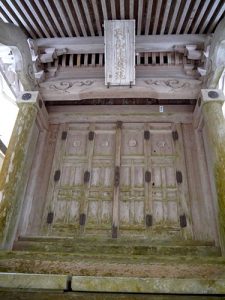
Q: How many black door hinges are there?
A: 12